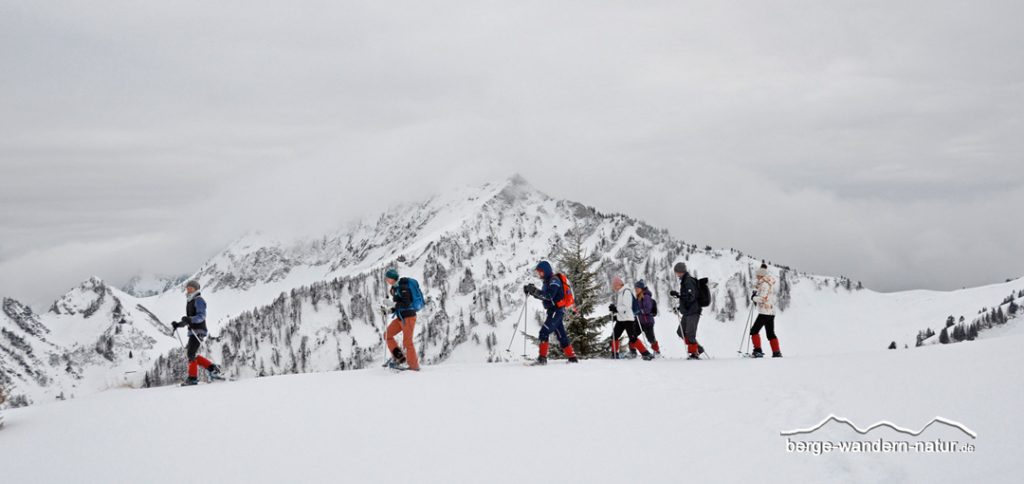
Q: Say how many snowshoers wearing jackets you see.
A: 7